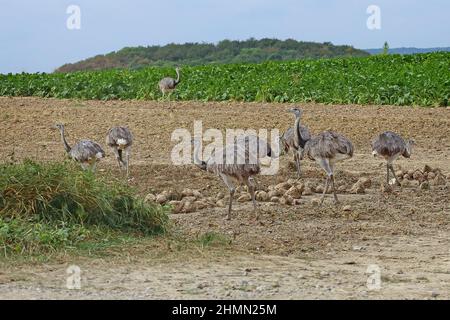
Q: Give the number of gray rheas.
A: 8